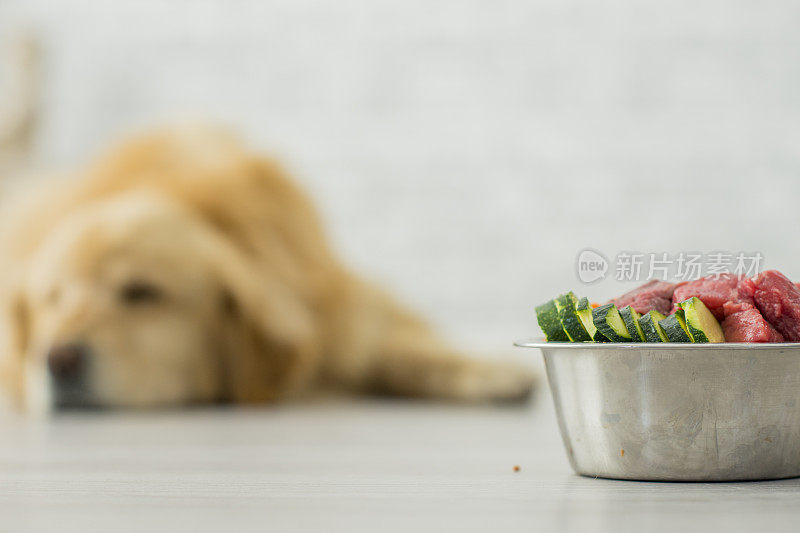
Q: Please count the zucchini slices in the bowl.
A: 8